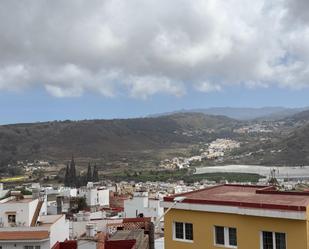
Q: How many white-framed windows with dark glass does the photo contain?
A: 3